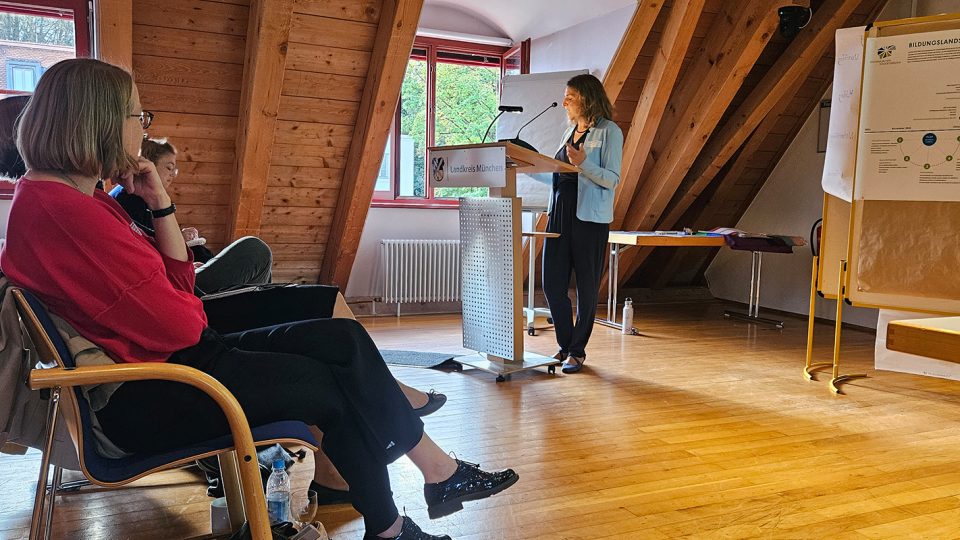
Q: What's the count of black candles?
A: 0